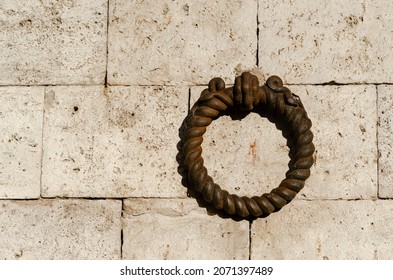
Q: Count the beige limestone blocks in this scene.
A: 10